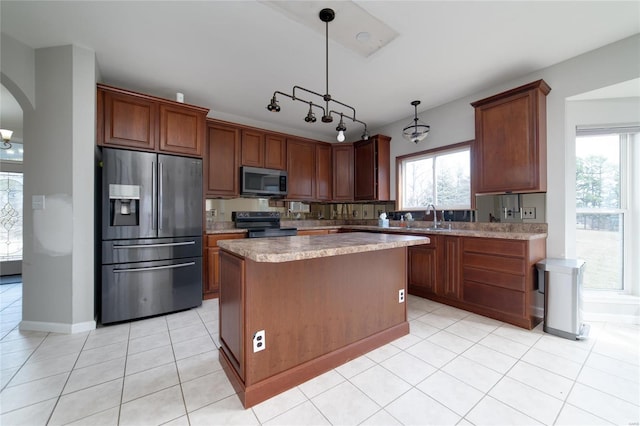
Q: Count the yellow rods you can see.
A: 0